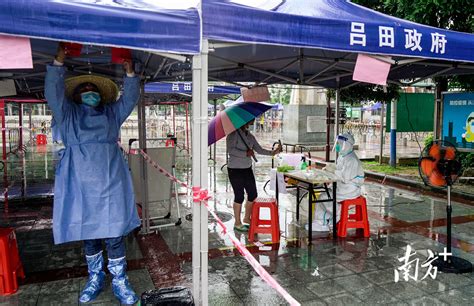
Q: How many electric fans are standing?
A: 1